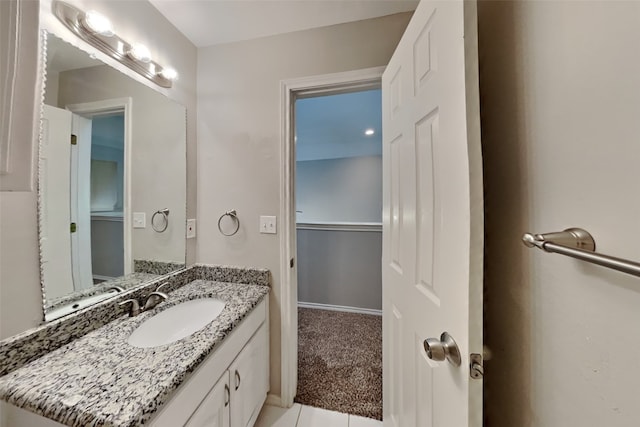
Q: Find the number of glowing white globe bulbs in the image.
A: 3